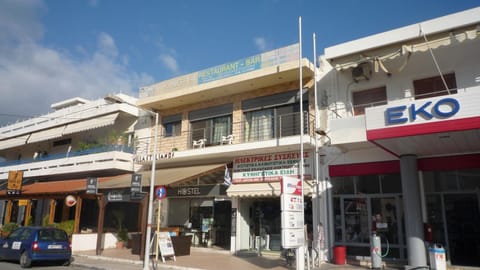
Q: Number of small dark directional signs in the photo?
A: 2